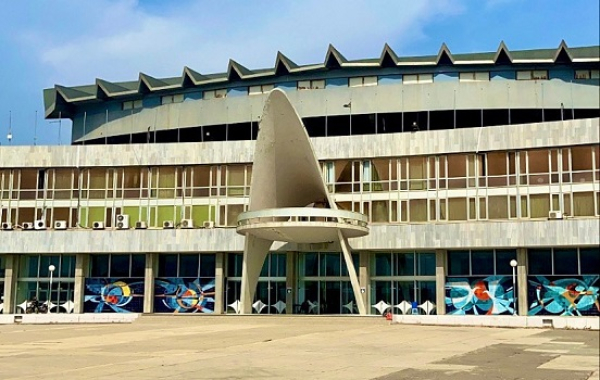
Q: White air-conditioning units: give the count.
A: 11